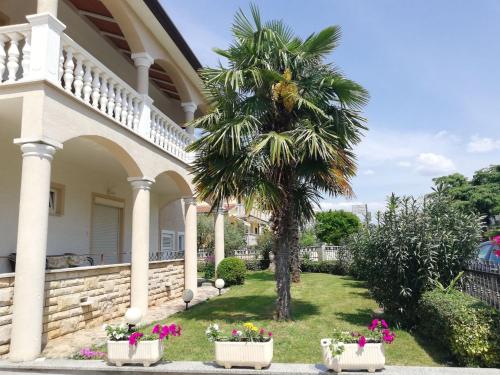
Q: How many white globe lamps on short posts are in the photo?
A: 3